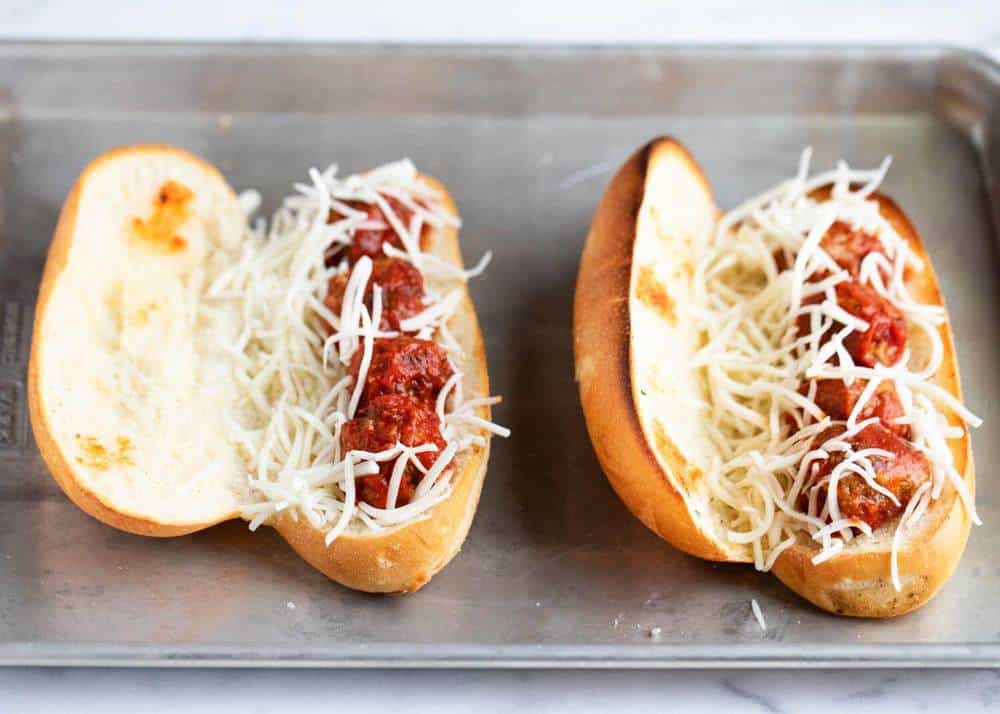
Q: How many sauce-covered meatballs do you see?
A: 8